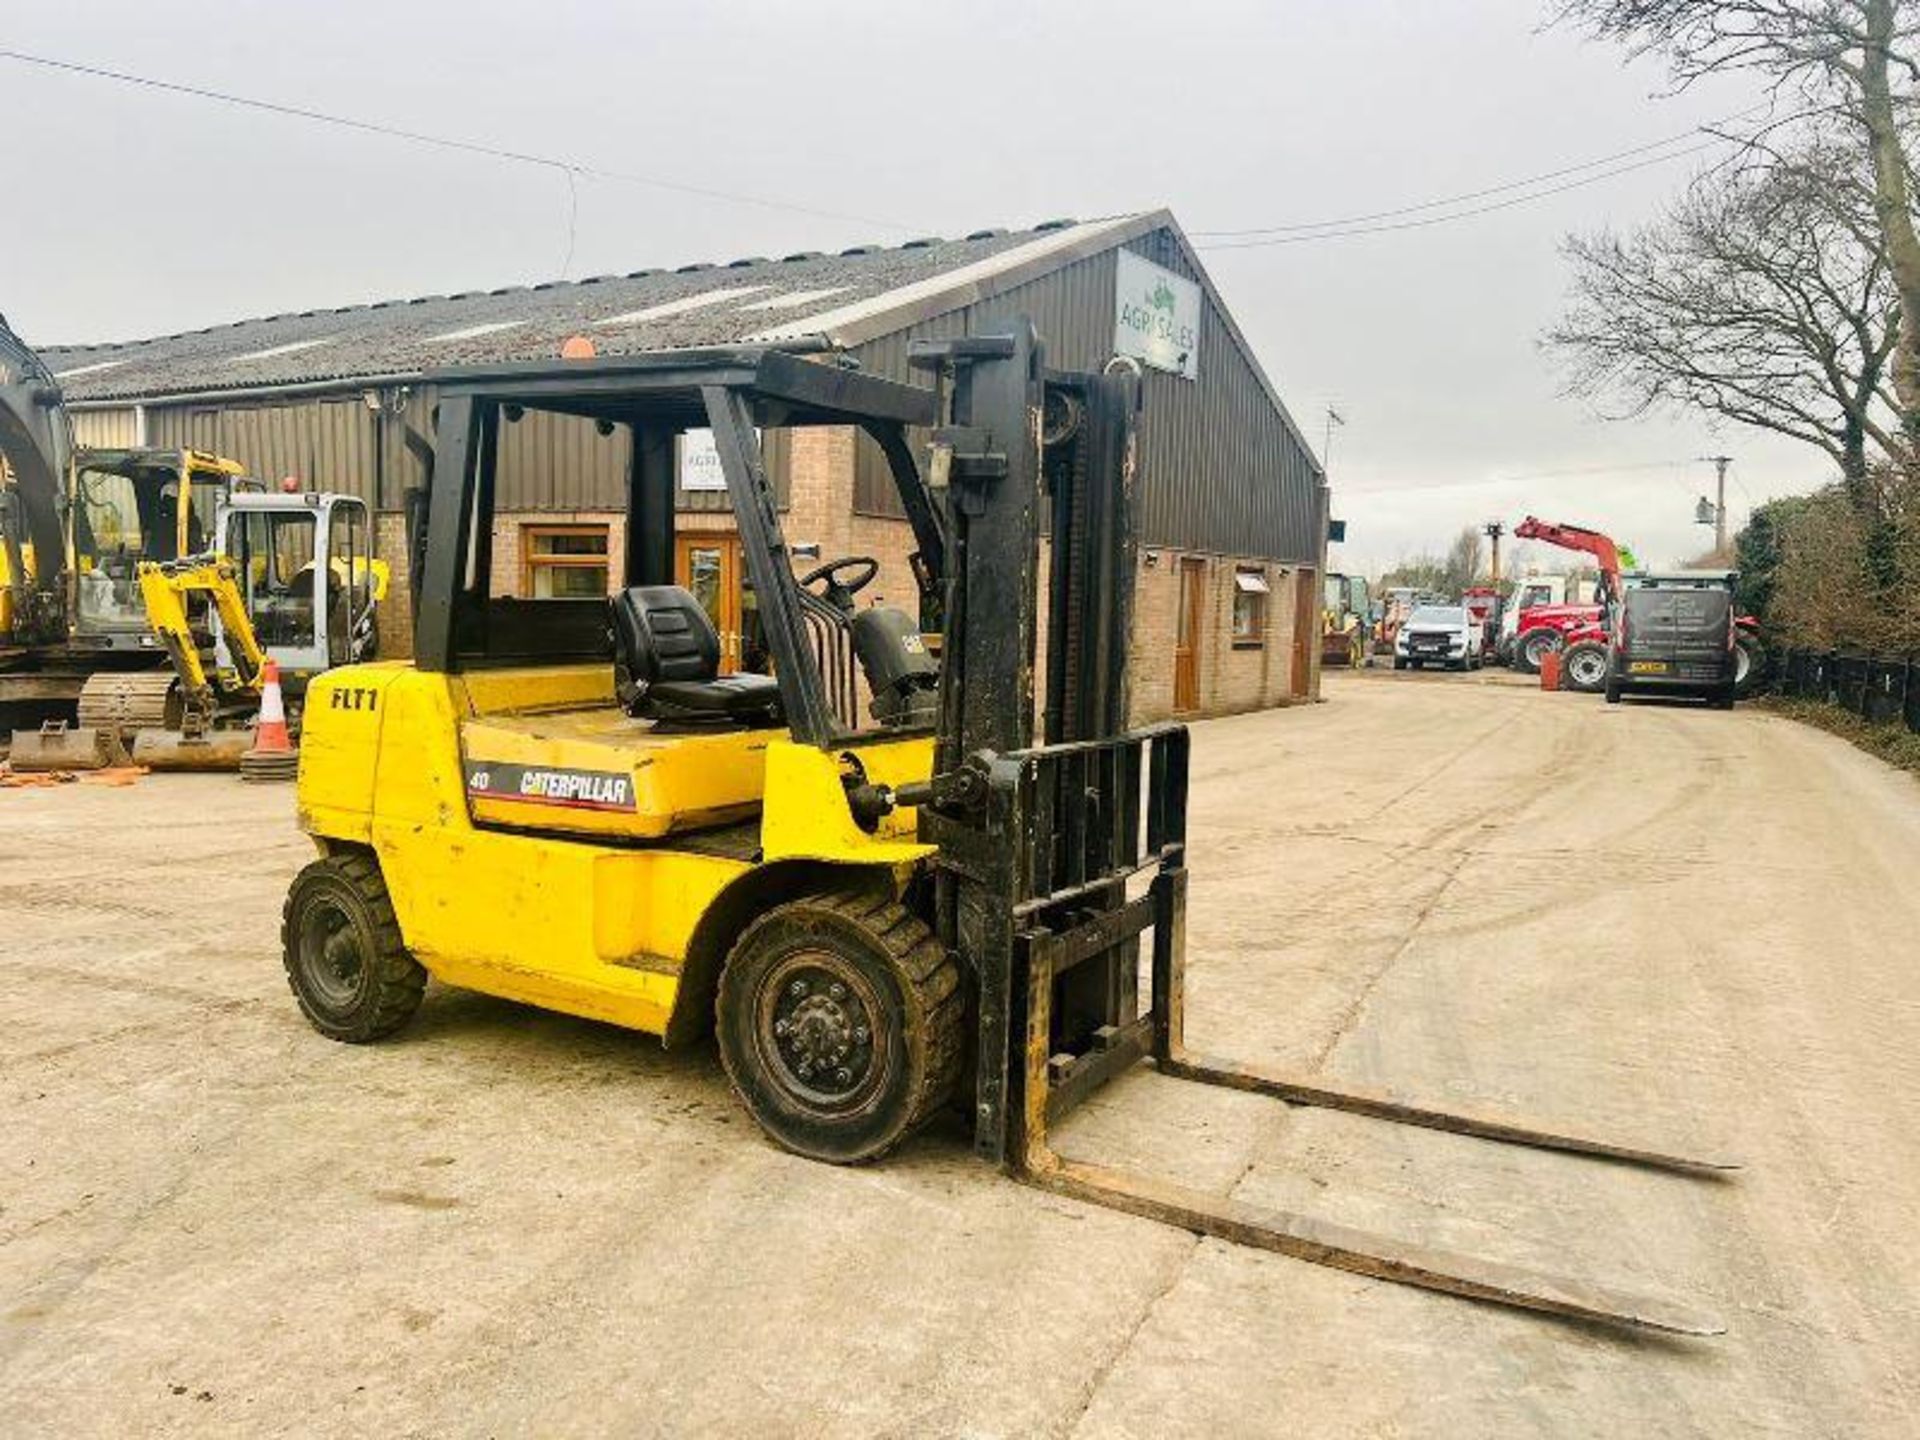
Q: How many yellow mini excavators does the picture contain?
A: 1